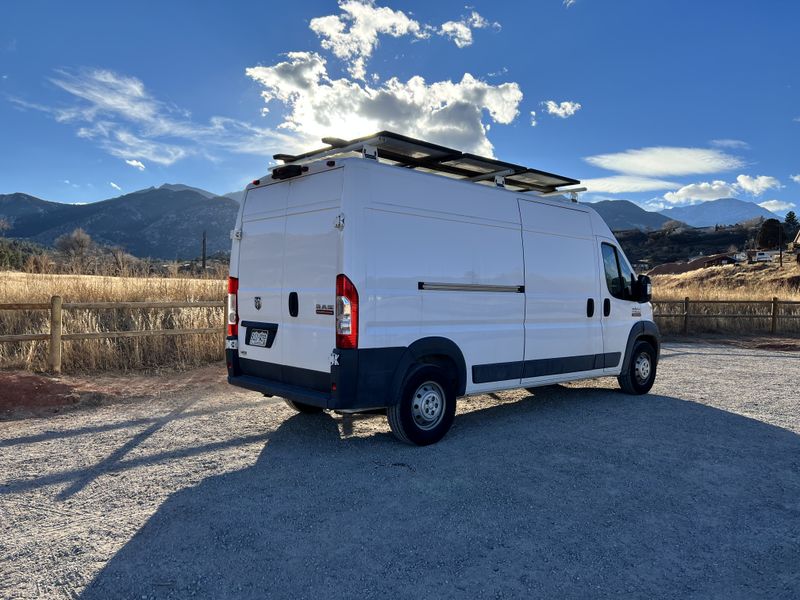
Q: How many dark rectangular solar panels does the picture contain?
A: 3